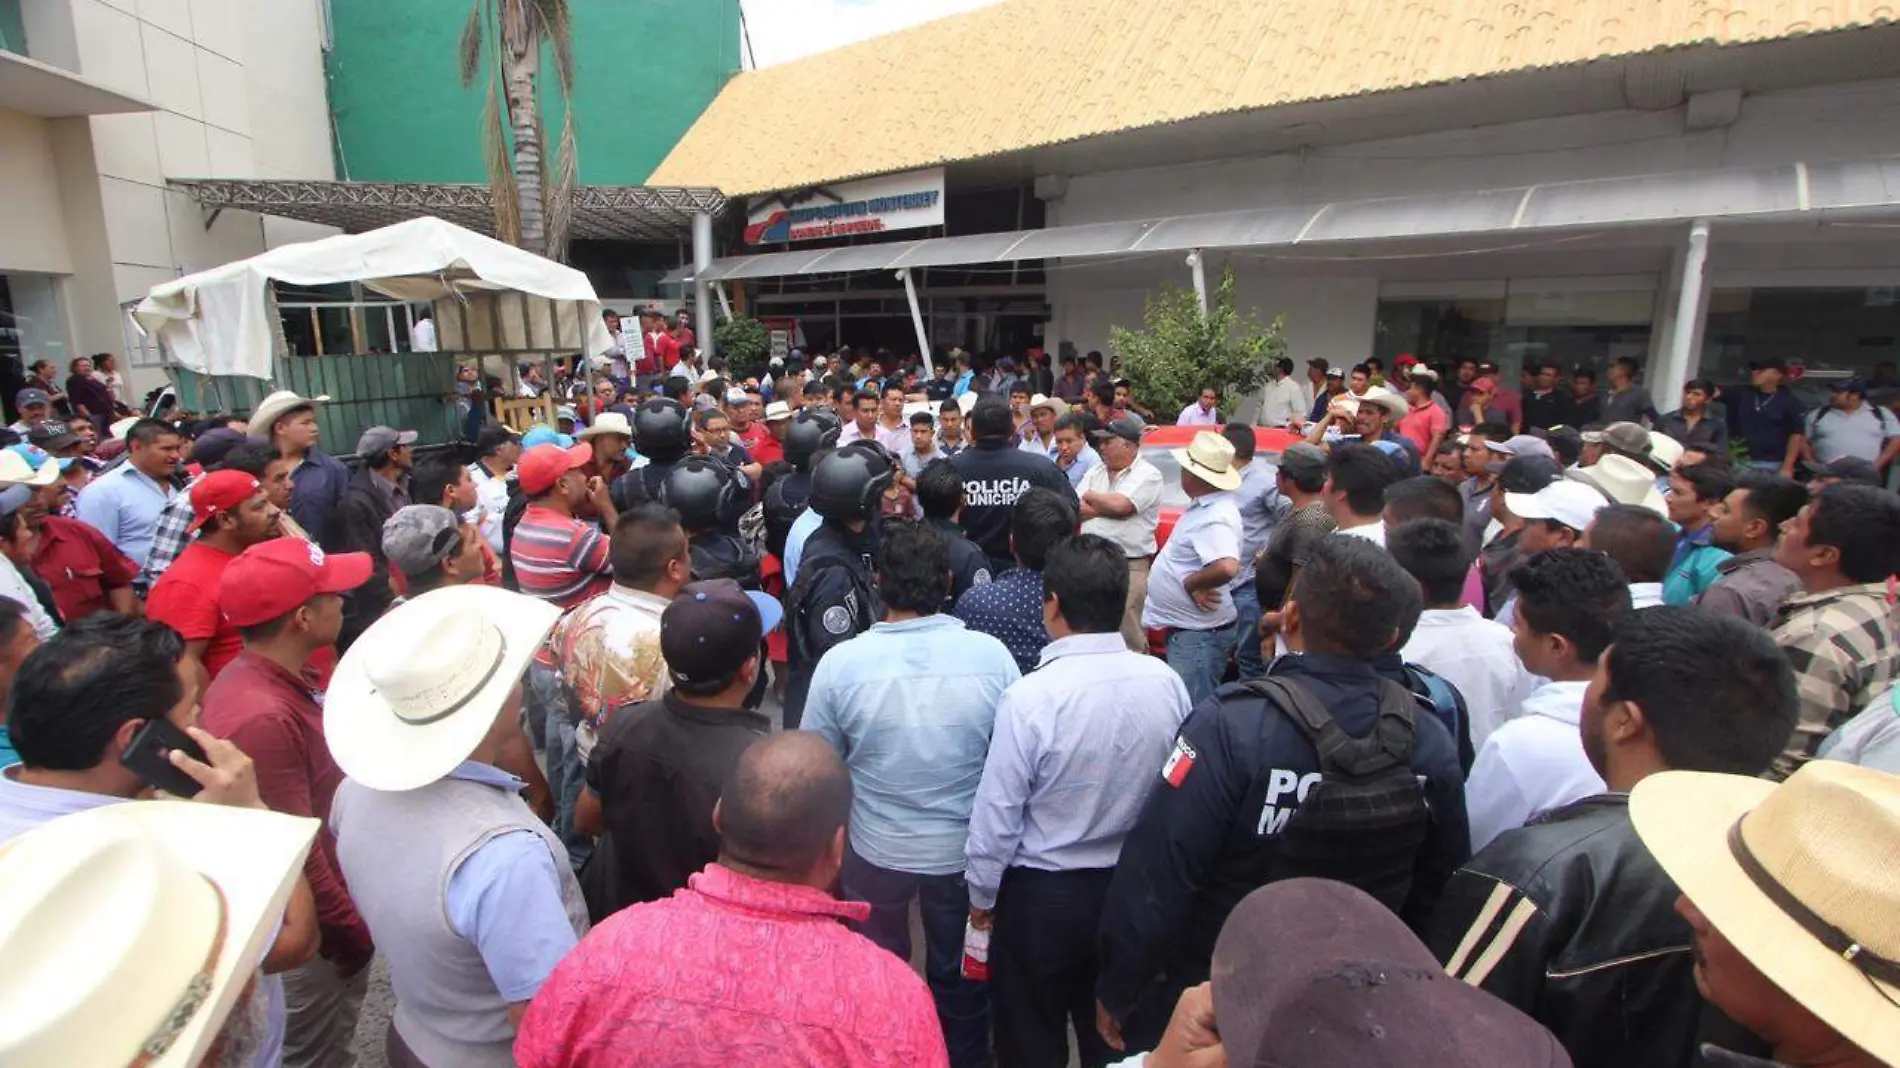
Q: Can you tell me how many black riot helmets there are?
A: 4